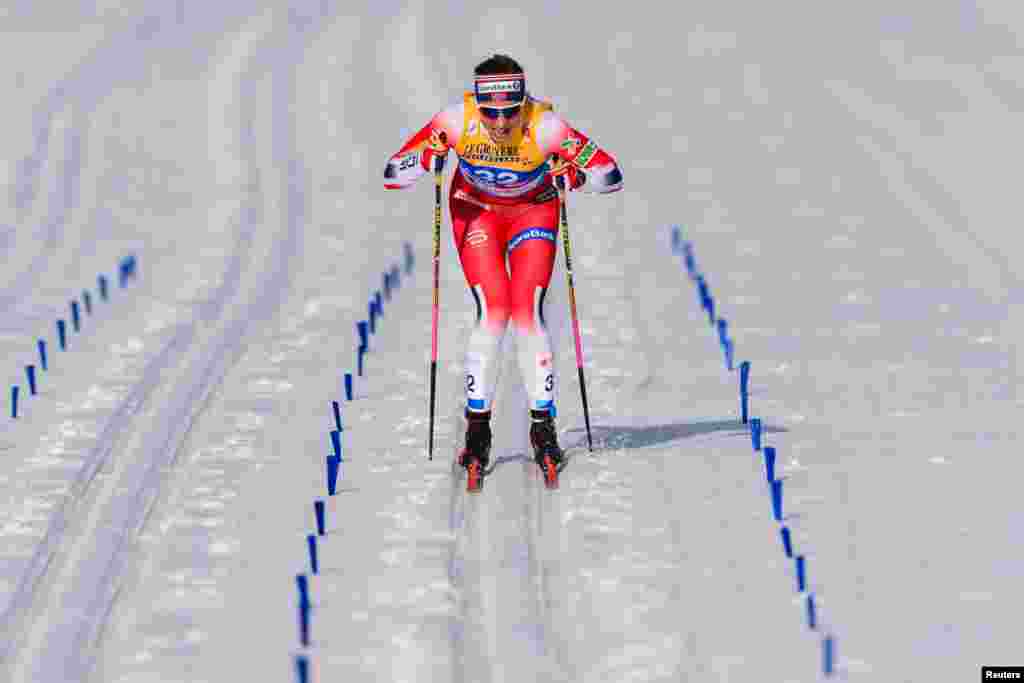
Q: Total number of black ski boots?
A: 2